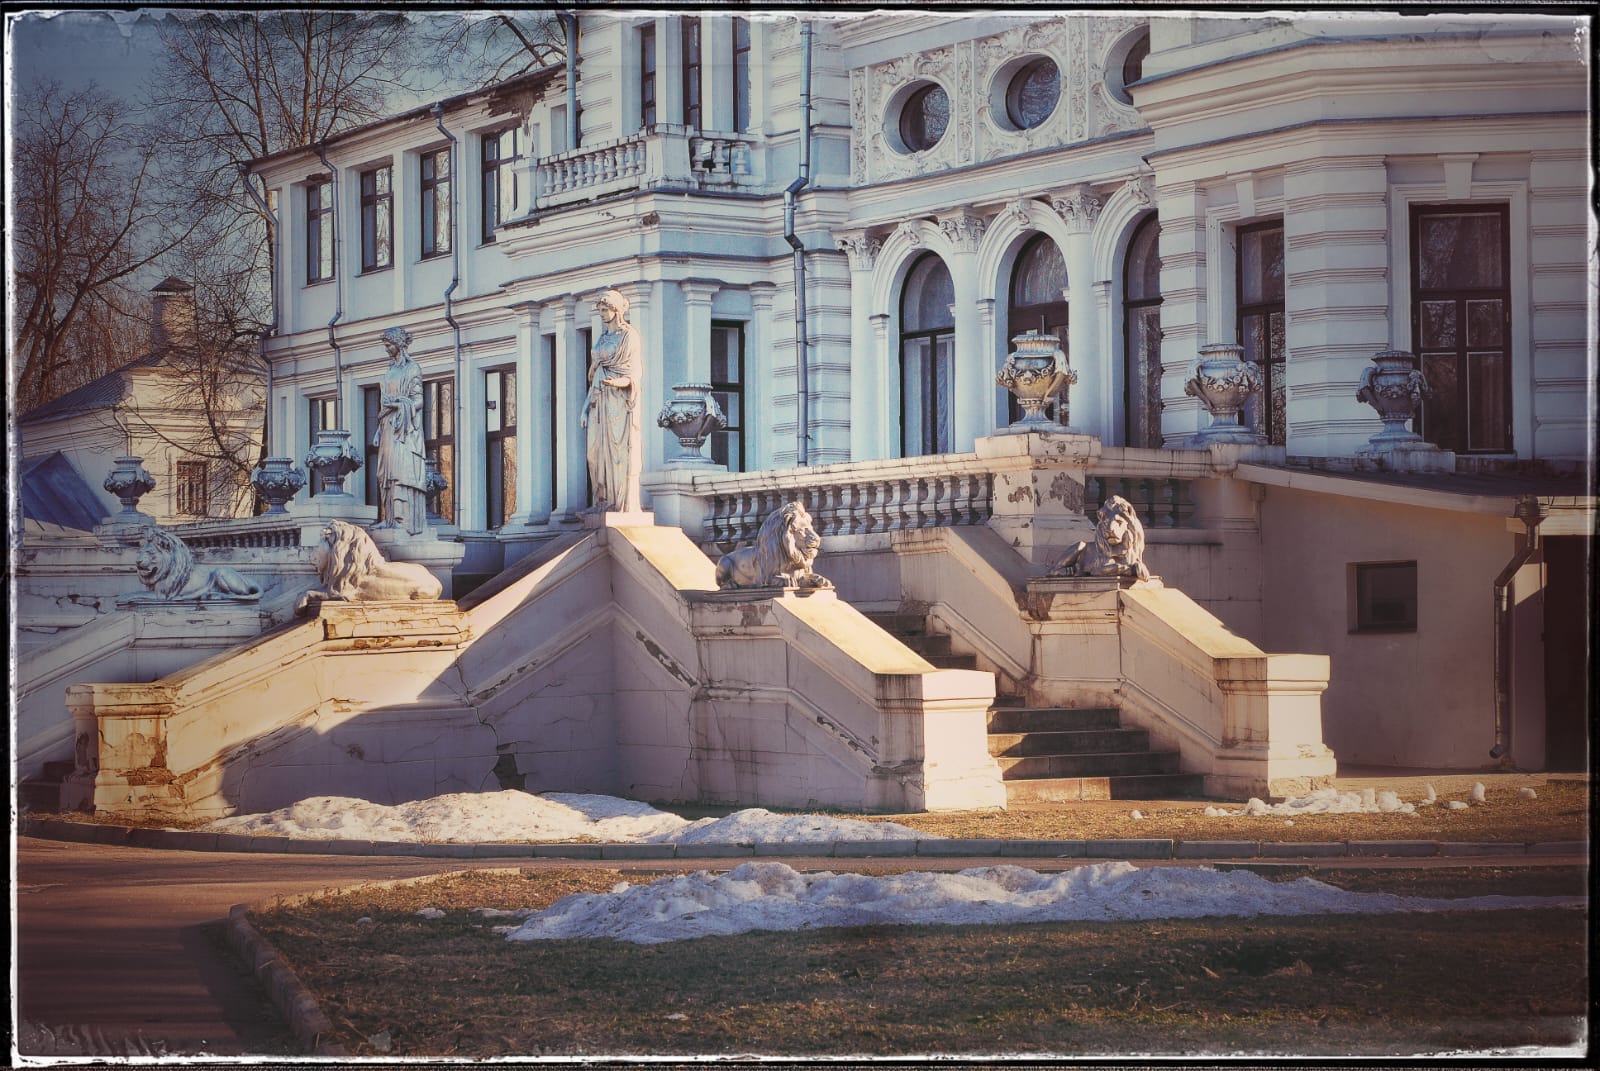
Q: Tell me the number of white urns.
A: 8